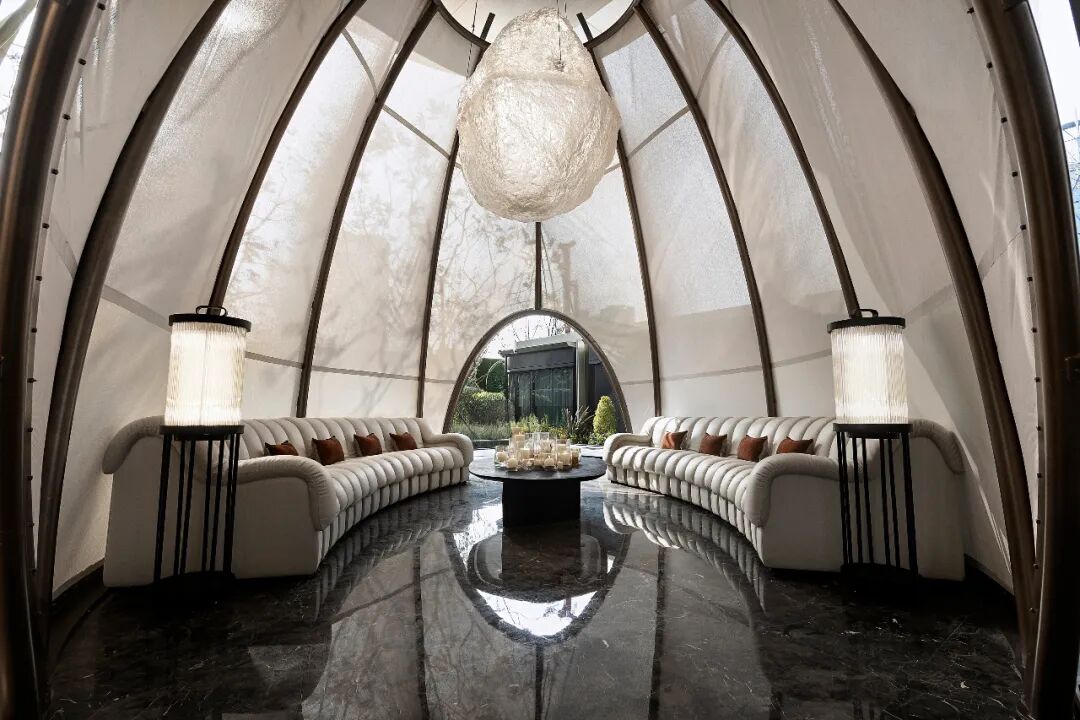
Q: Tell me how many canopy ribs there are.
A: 11